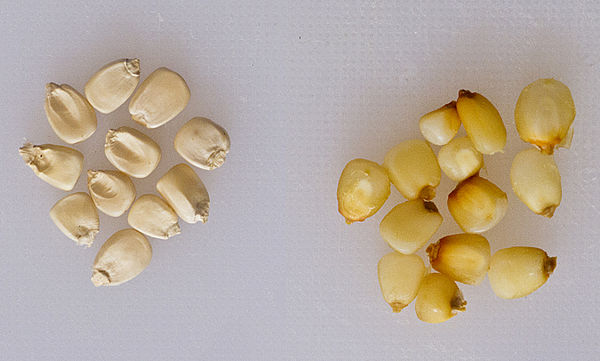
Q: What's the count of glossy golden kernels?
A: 13